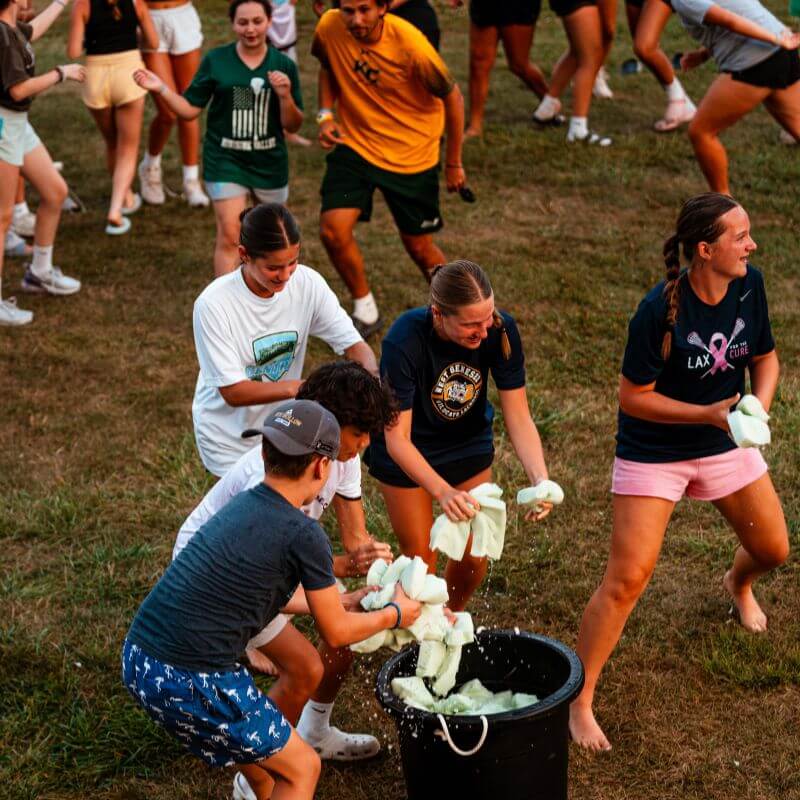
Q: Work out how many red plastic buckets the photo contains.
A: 0